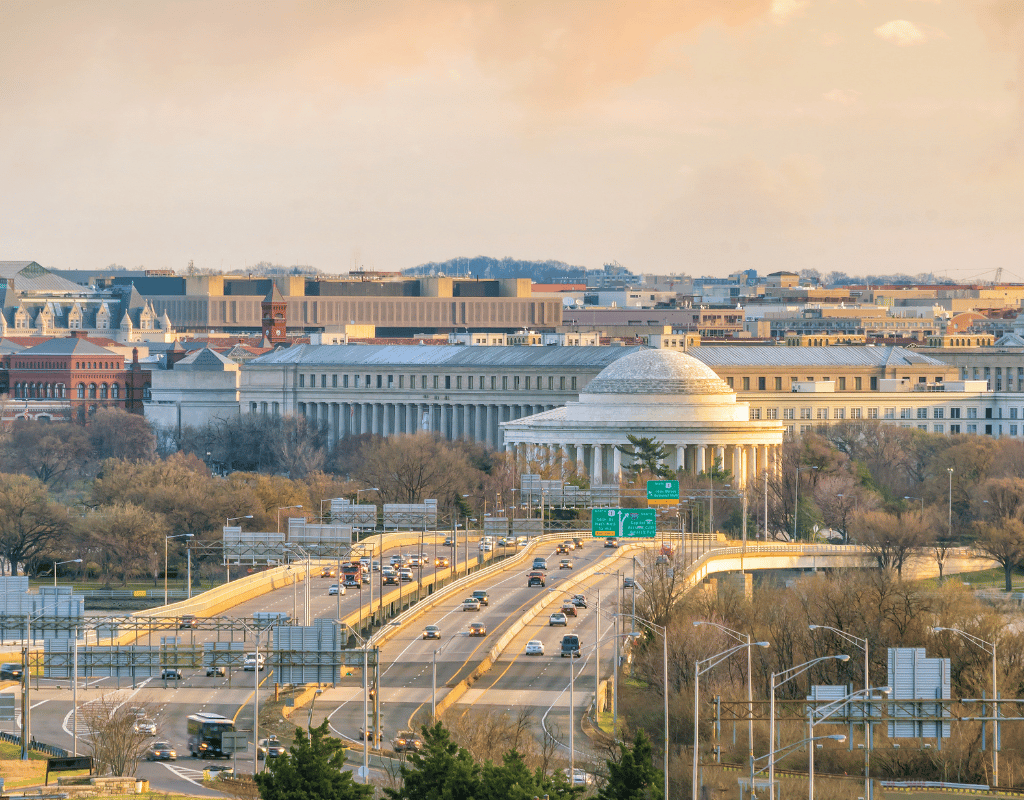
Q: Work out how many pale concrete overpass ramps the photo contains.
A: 1